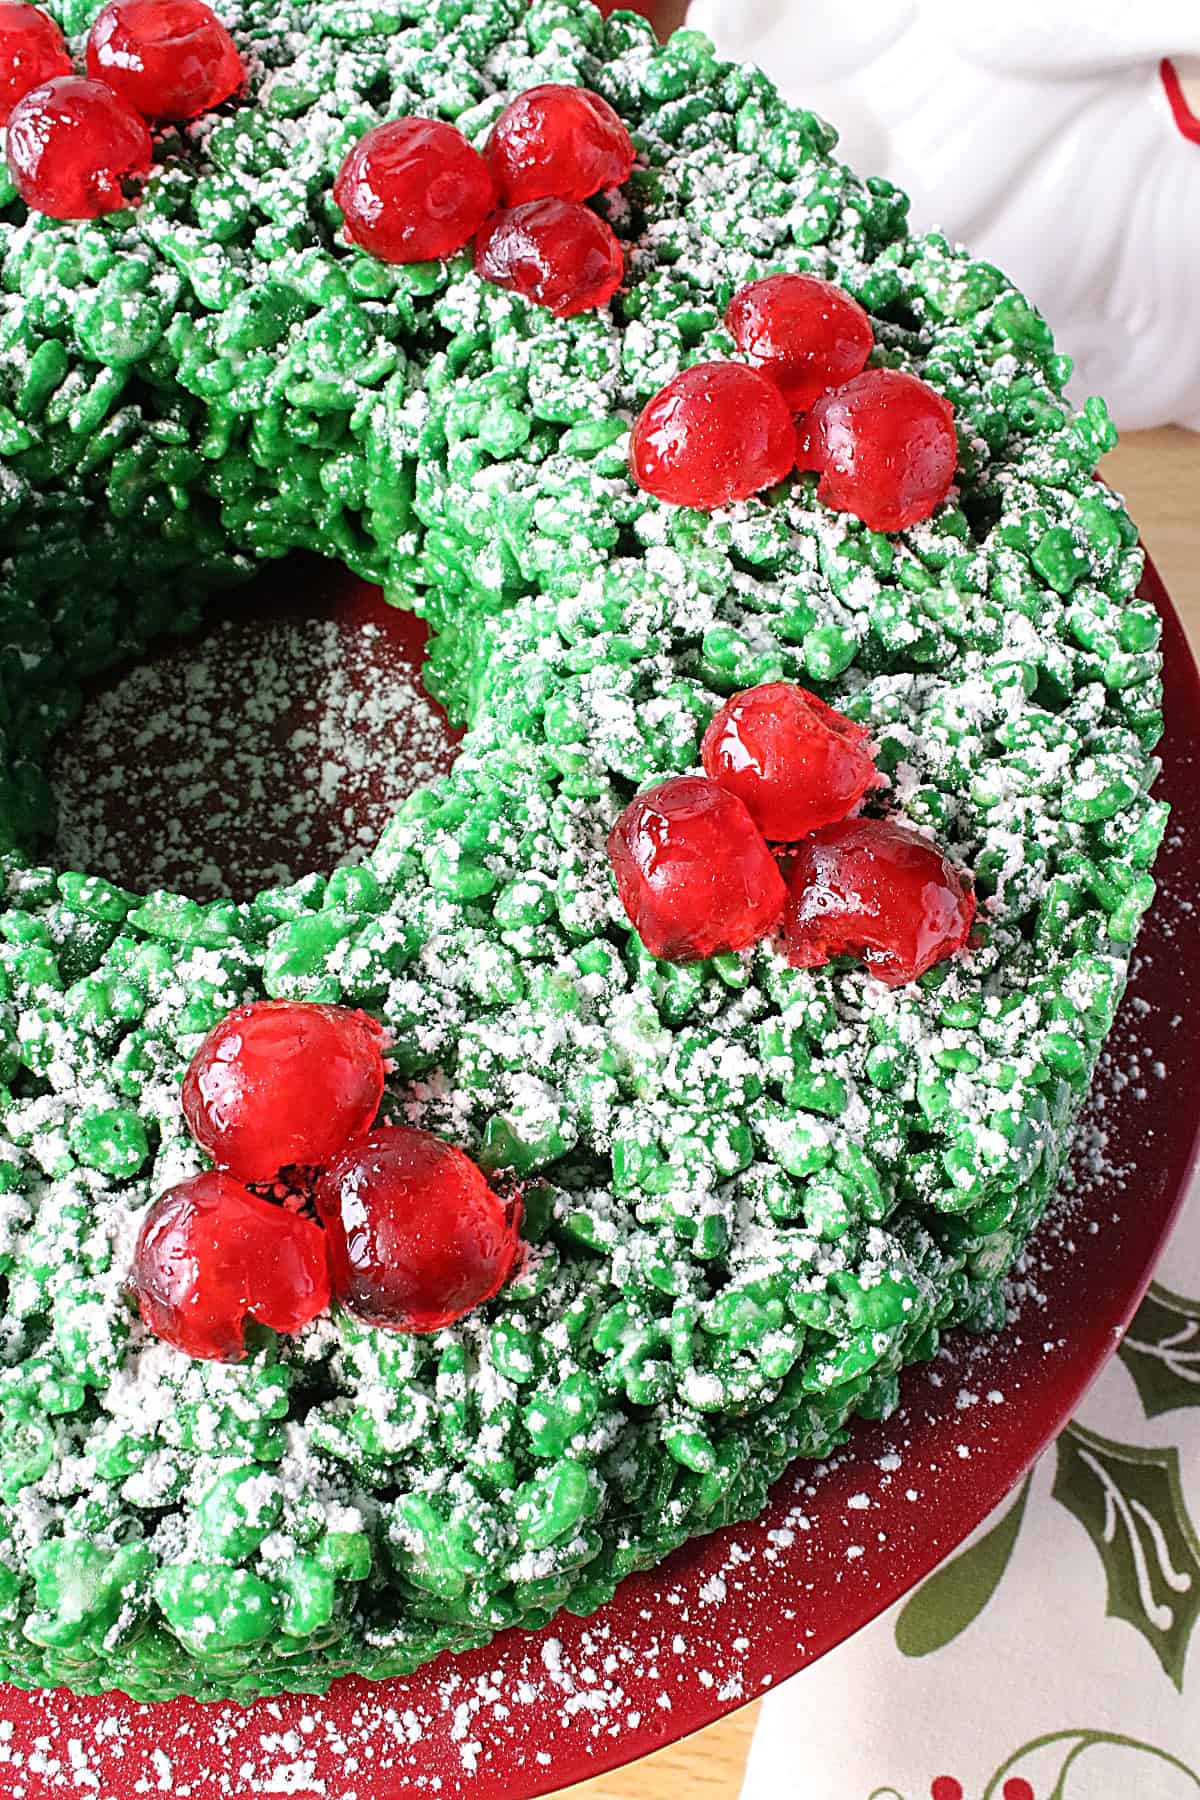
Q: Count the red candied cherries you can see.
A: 15